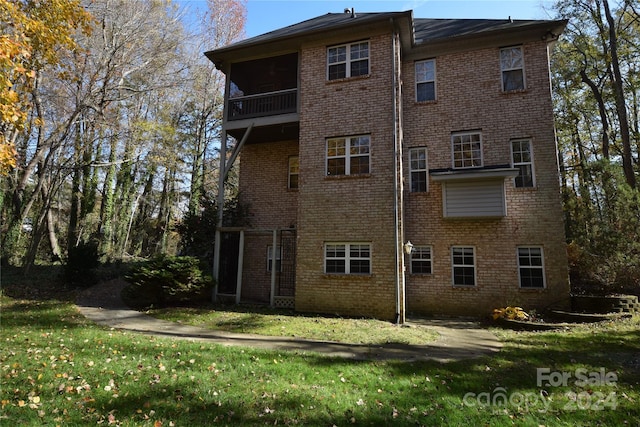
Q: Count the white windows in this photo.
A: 13